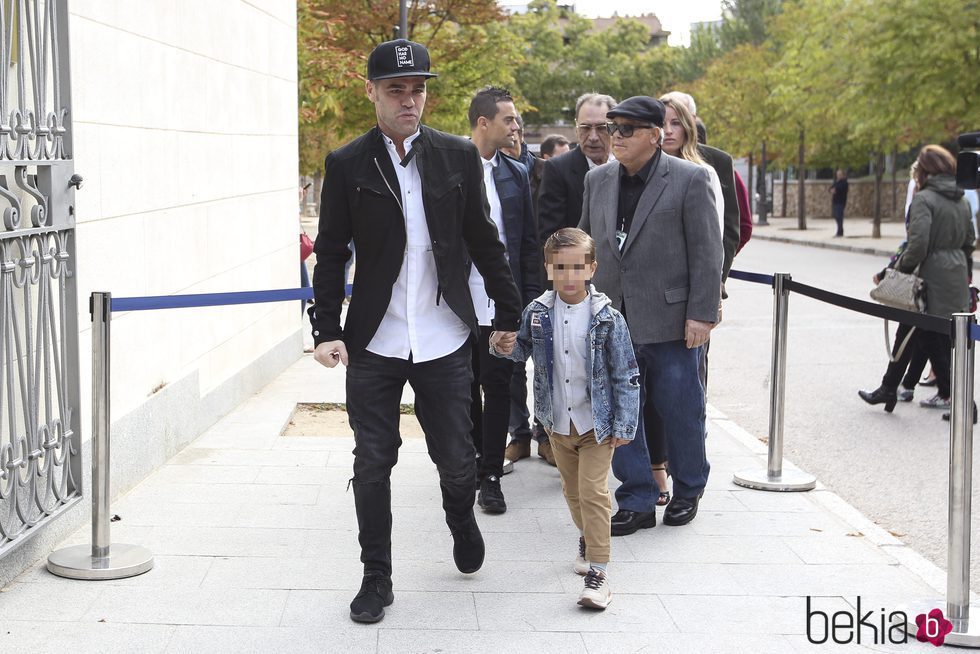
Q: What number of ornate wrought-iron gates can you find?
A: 1